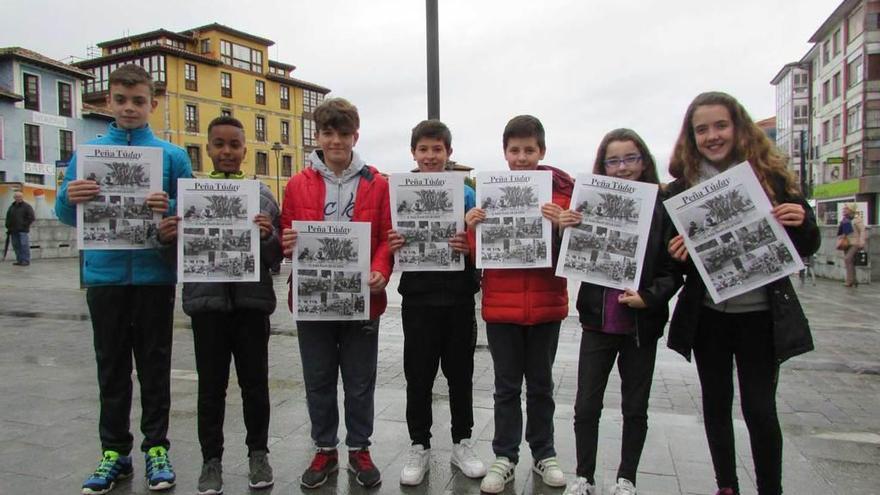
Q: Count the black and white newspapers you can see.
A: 7